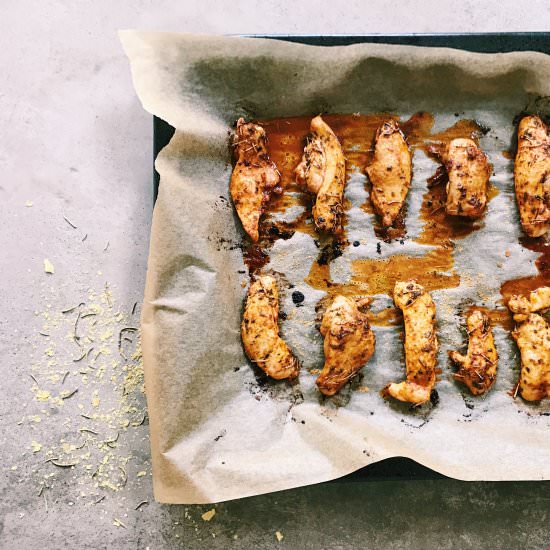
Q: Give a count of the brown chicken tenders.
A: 10